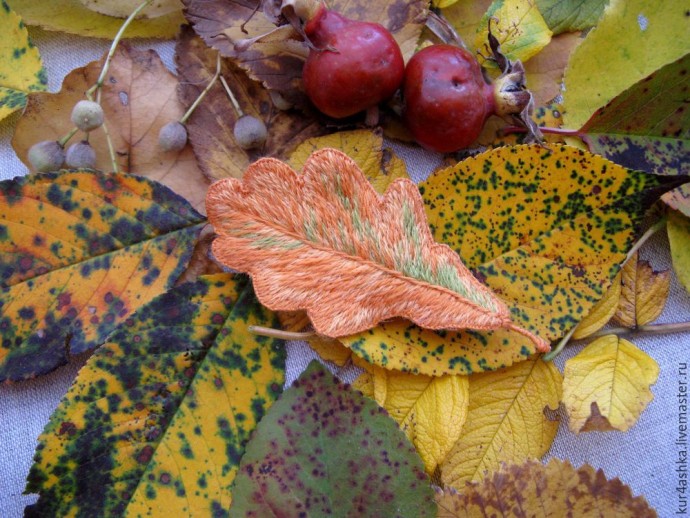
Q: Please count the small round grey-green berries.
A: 5